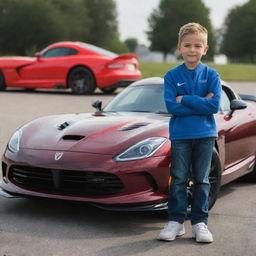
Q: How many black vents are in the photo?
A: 3